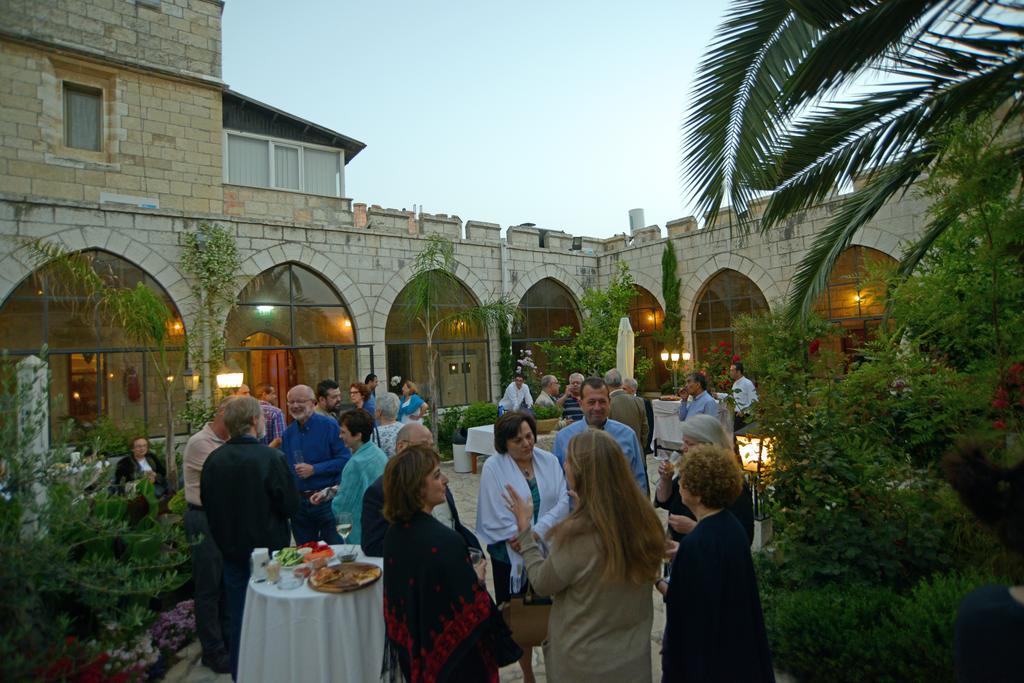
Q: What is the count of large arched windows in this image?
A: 7